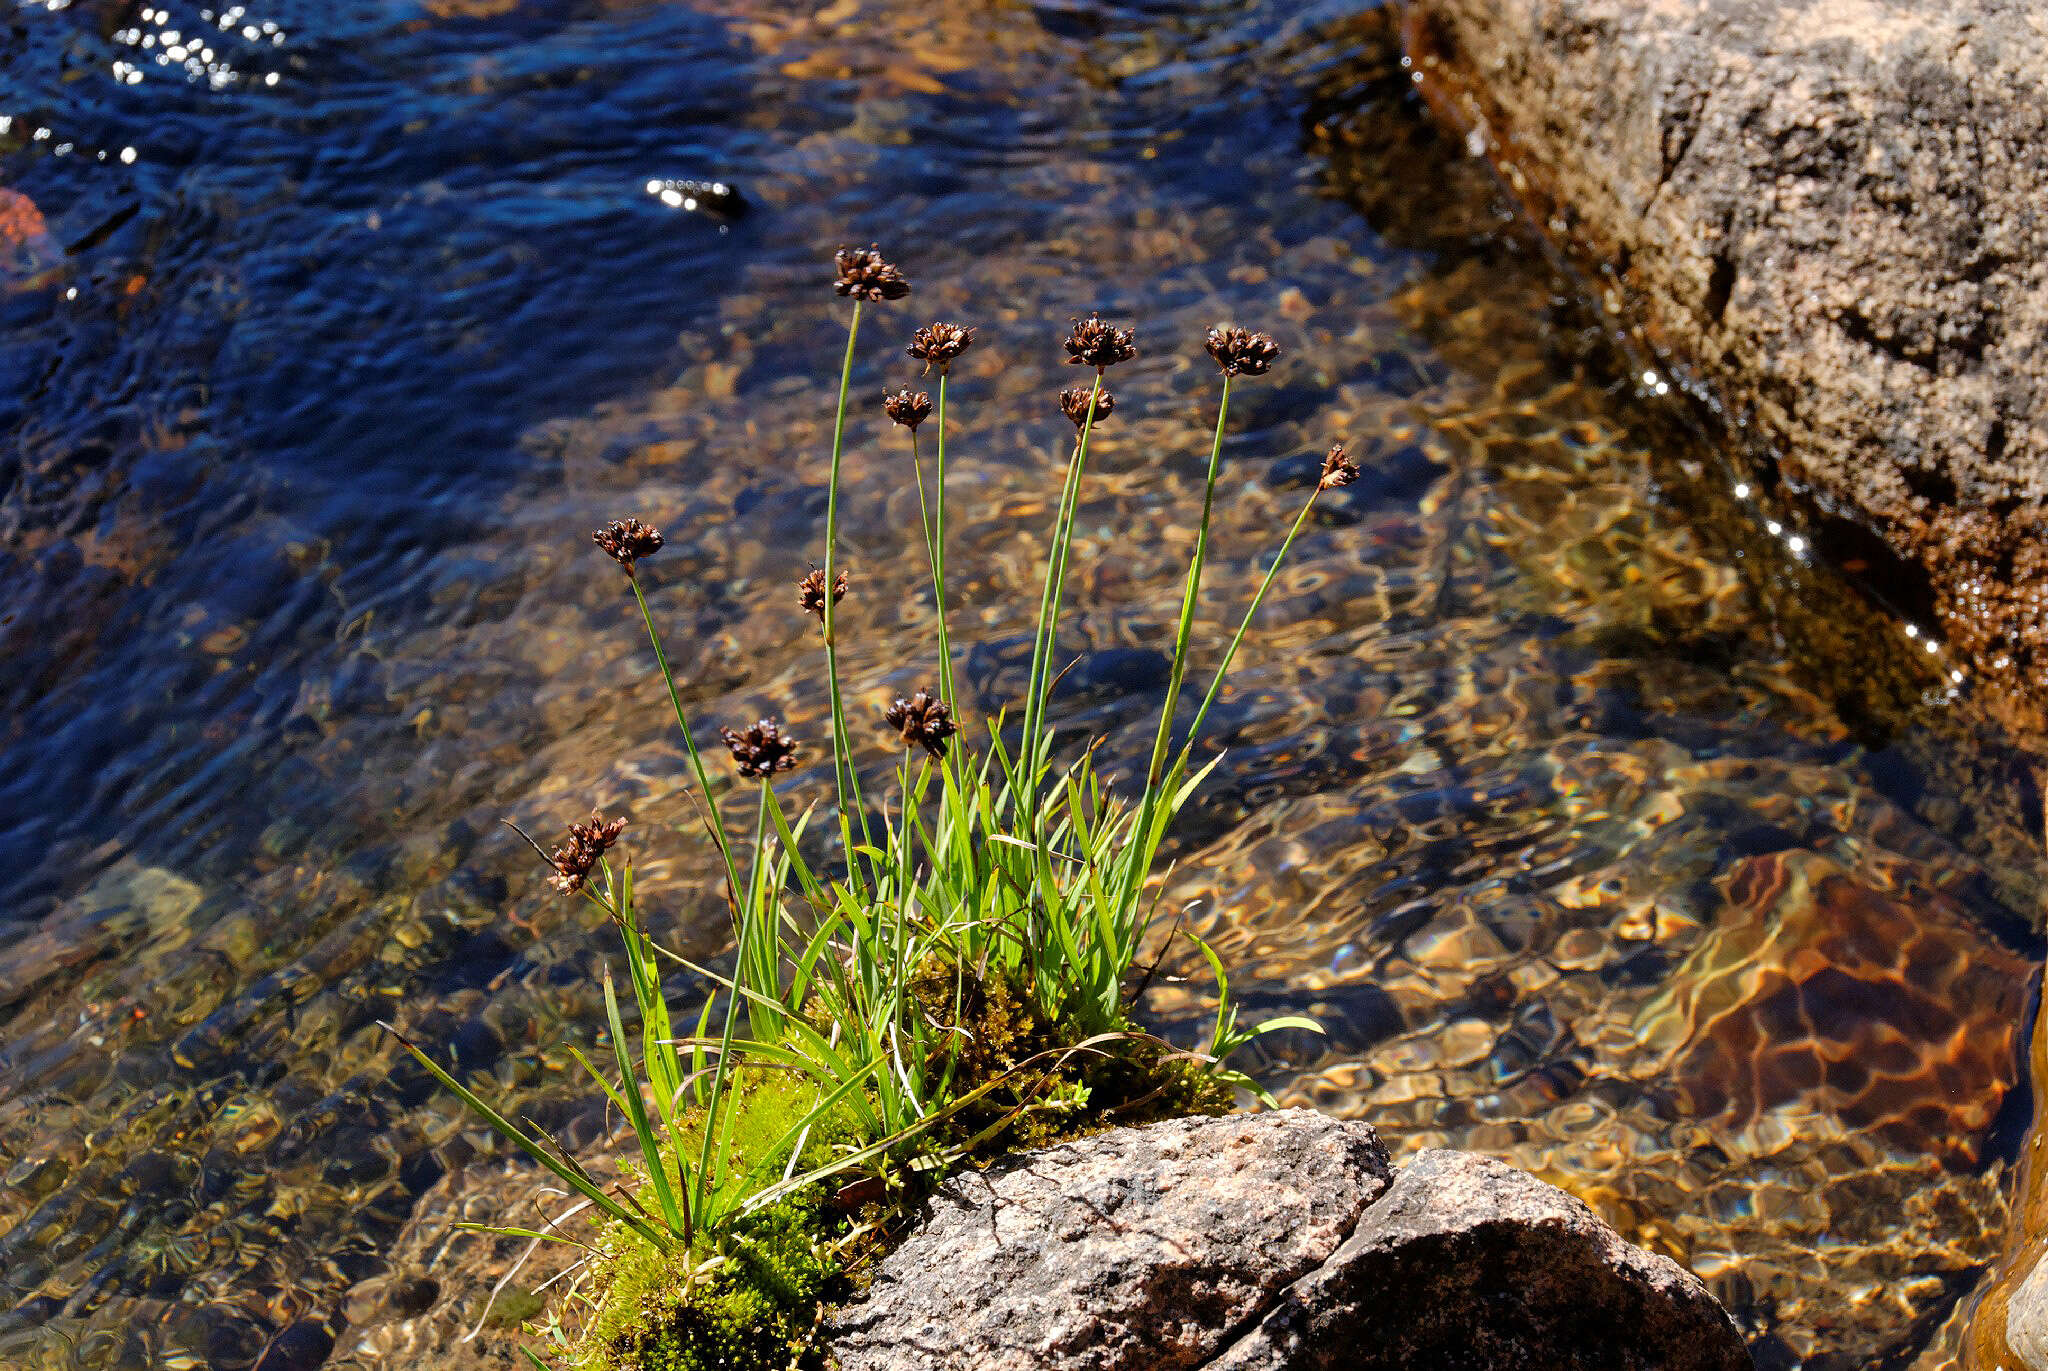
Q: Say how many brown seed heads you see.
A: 12